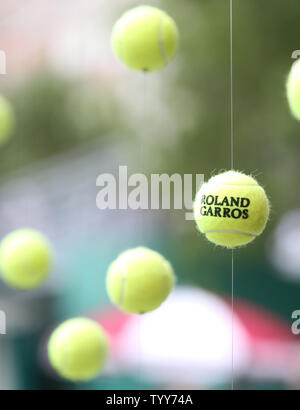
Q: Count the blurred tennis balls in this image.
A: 6